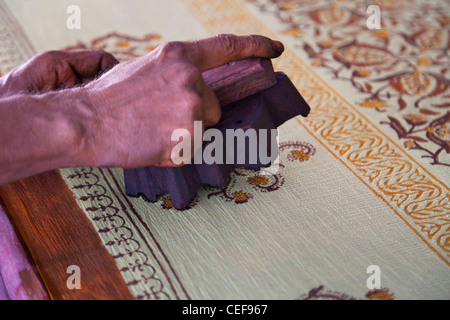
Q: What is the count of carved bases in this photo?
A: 1